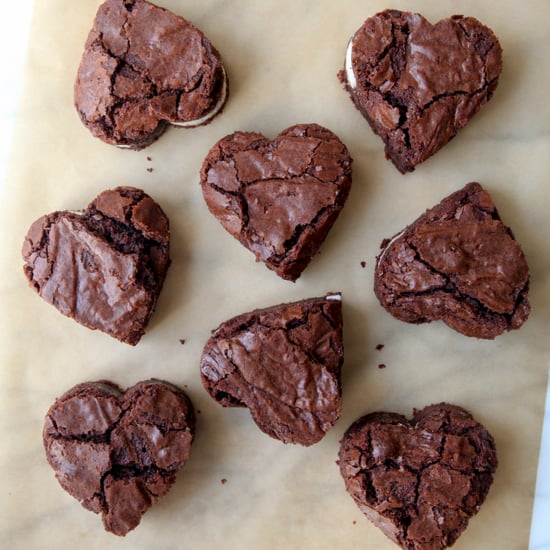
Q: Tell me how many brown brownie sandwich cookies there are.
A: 8